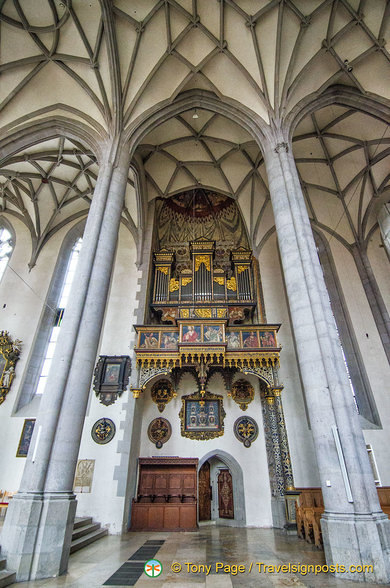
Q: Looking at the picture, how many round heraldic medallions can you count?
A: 5